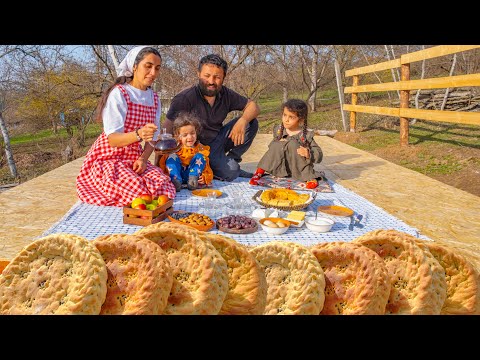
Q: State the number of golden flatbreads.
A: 8